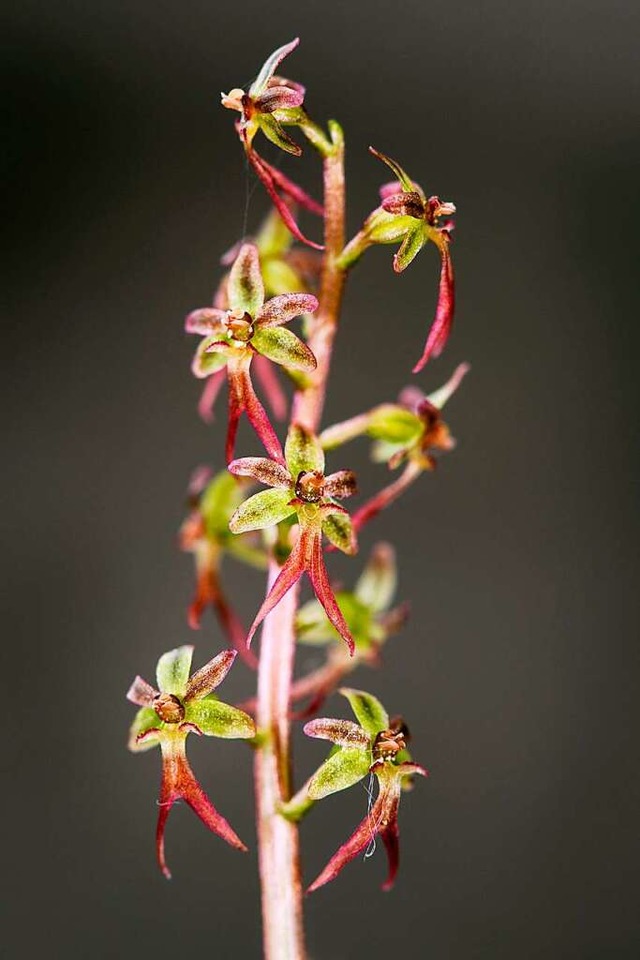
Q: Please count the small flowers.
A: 10